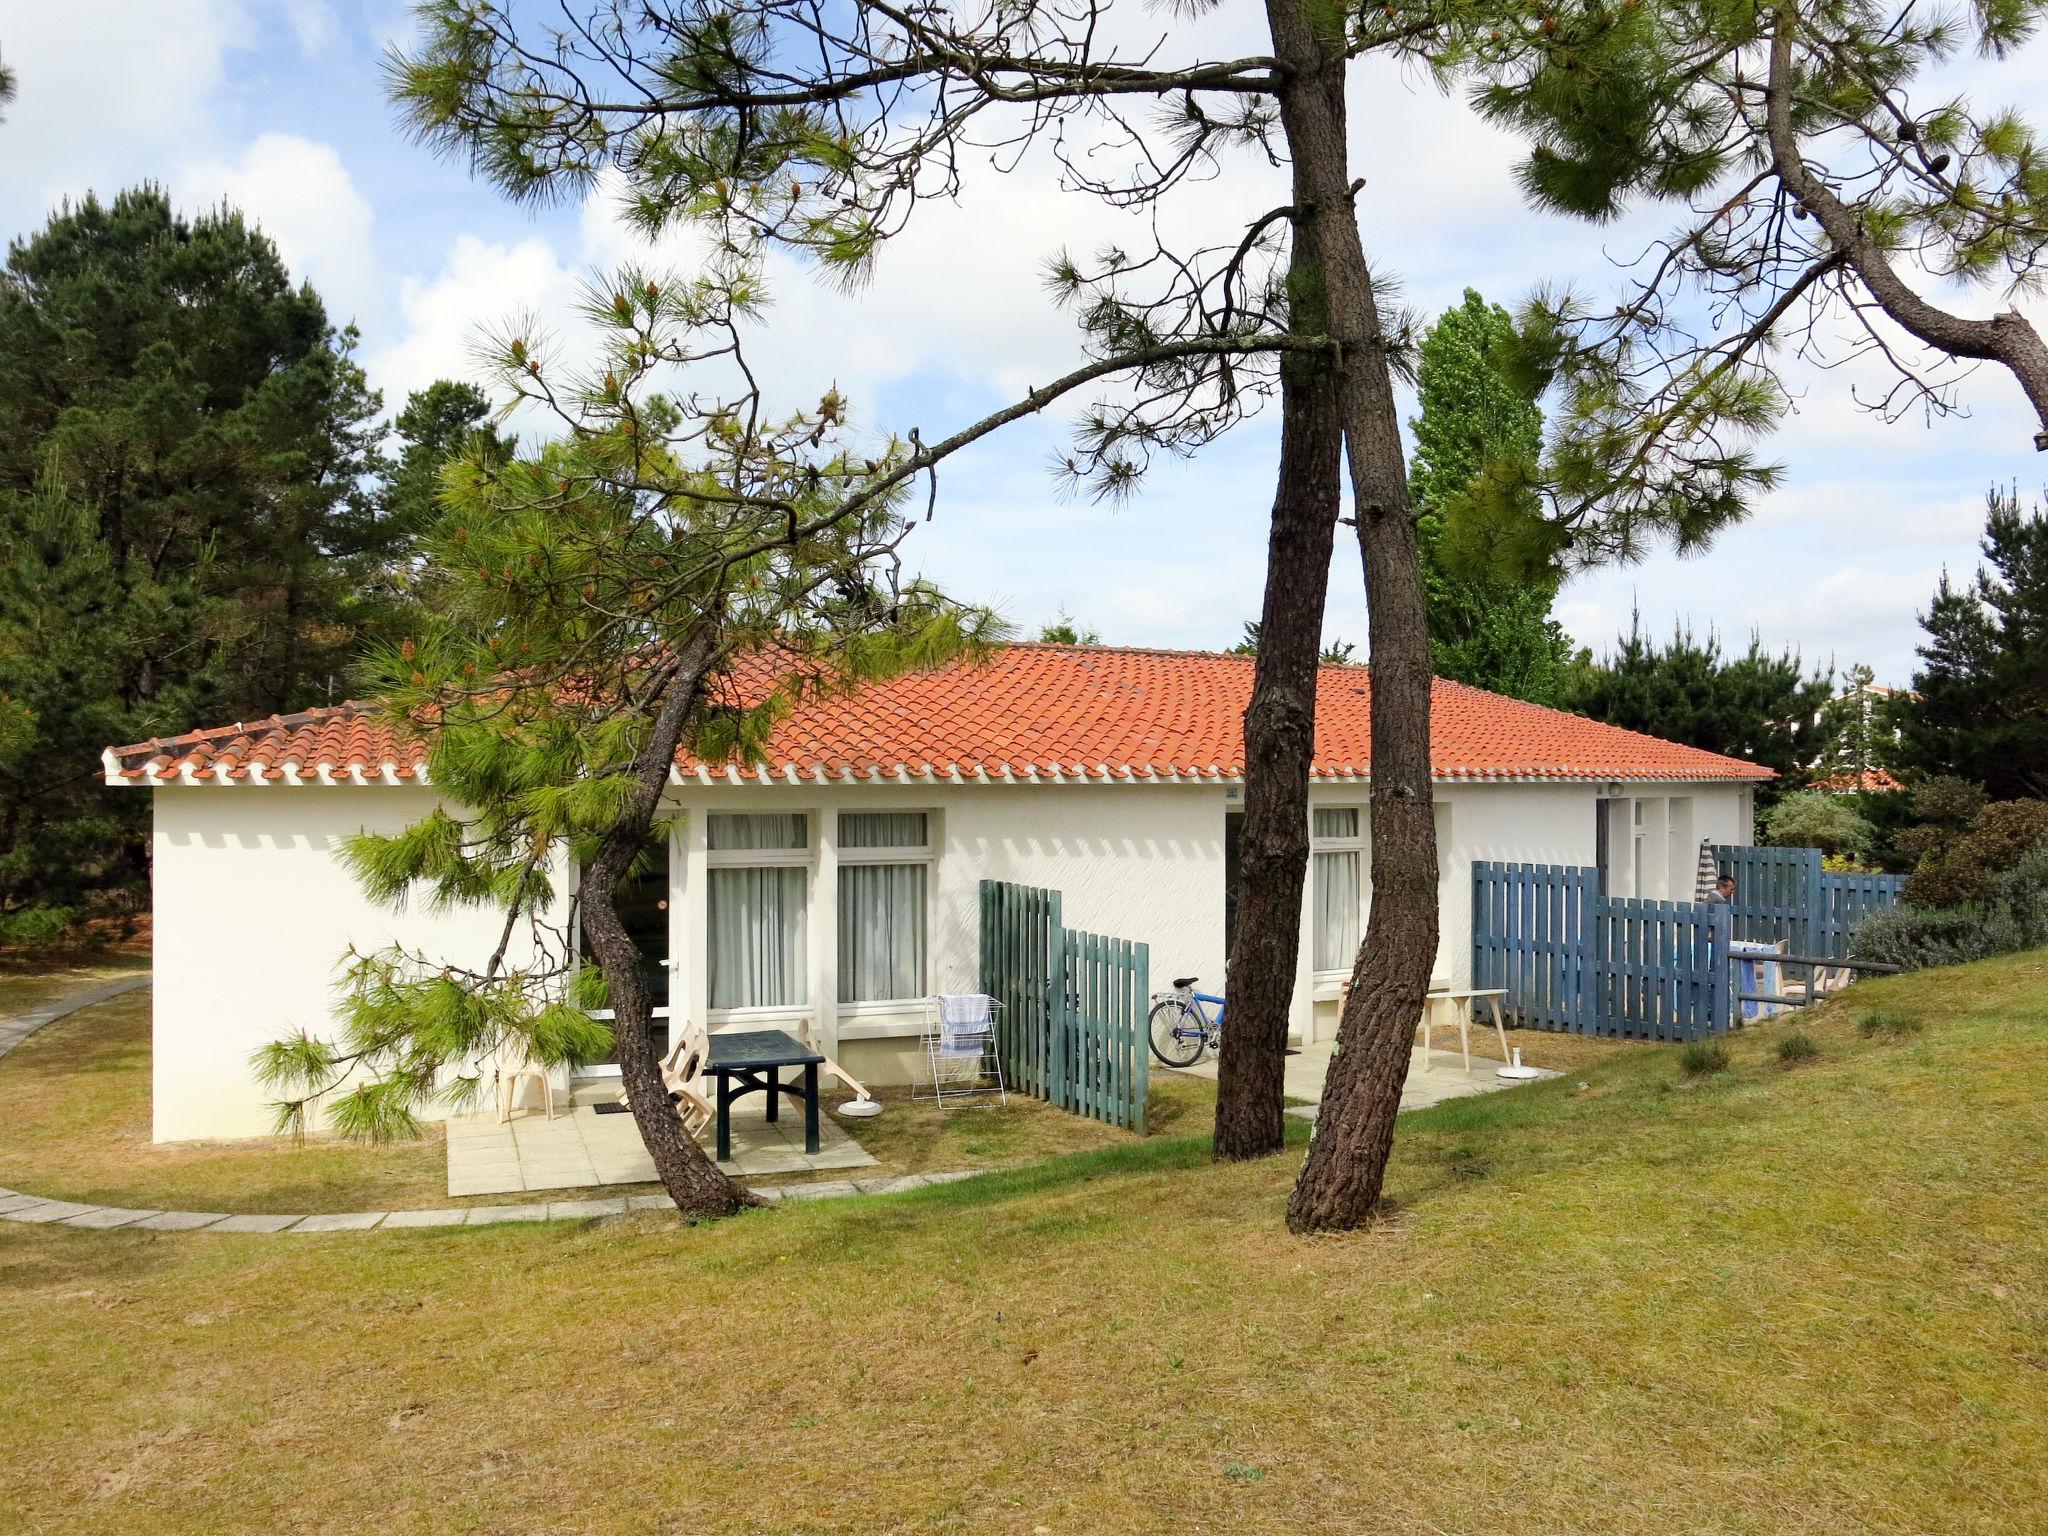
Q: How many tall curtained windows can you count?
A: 3